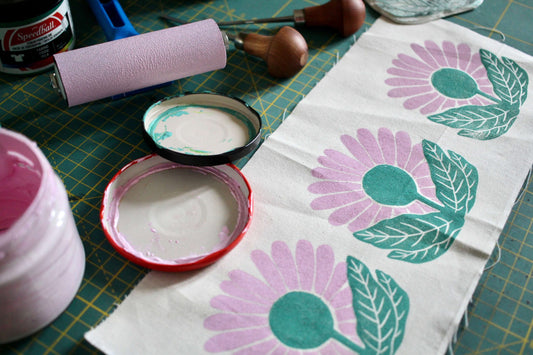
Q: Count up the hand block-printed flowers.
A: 3